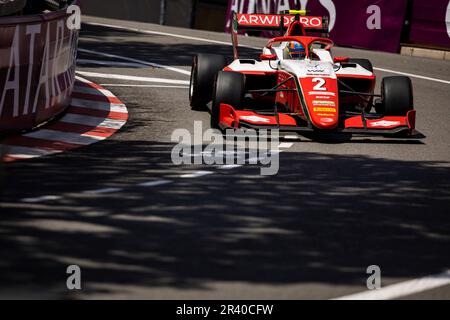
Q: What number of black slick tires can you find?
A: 4